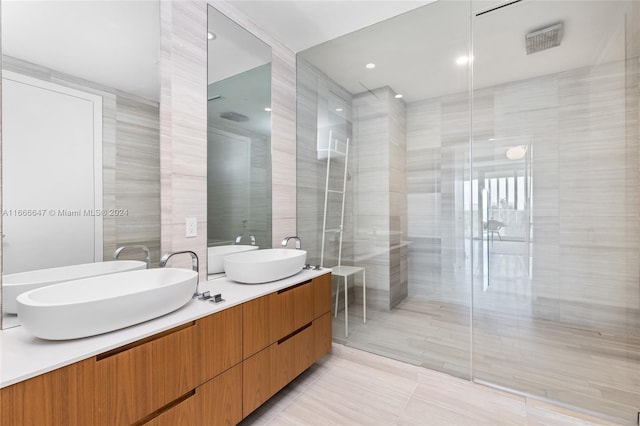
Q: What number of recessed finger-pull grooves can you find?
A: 4